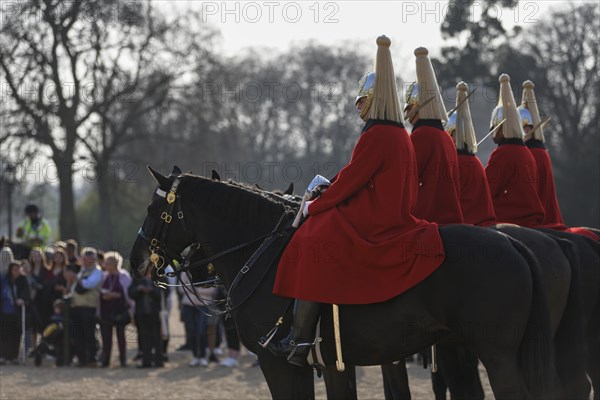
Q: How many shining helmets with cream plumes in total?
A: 5